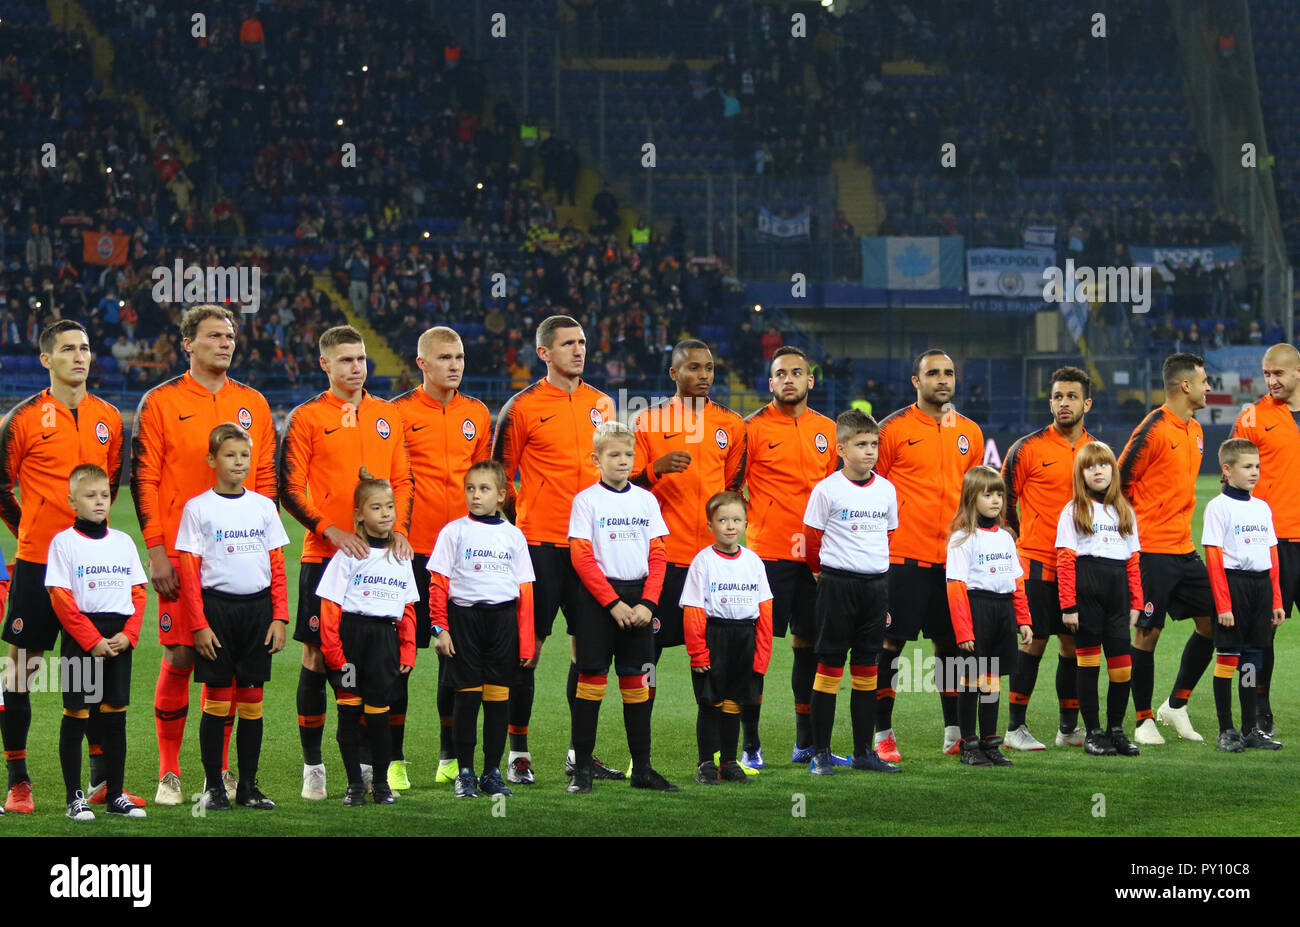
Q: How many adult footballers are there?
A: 11